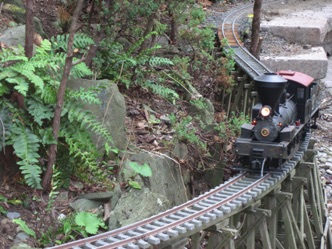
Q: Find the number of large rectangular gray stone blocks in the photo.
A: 2